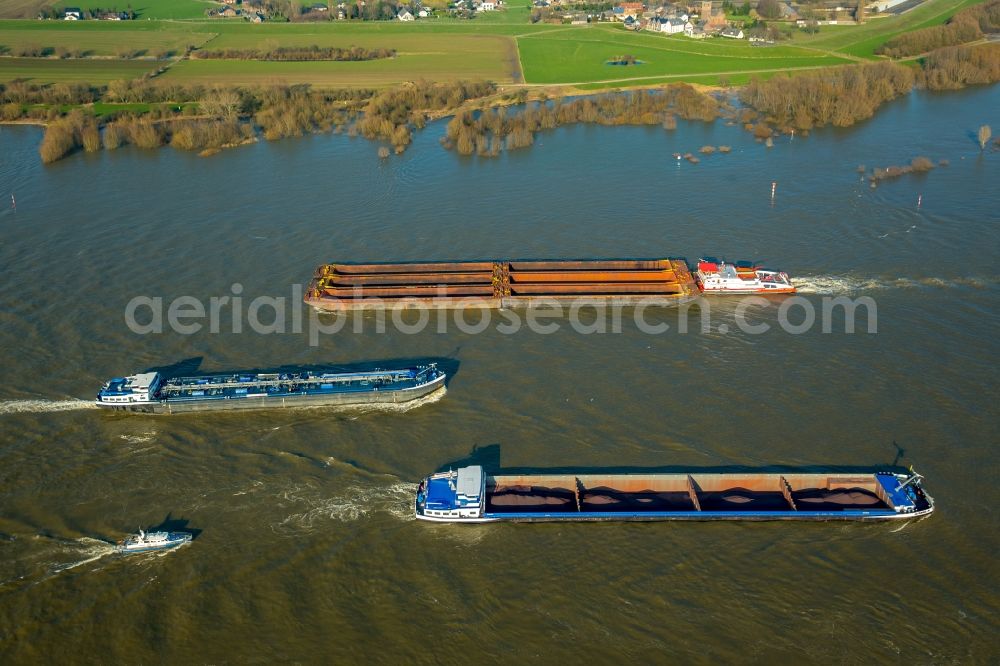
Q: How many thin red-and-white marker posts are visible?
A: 3